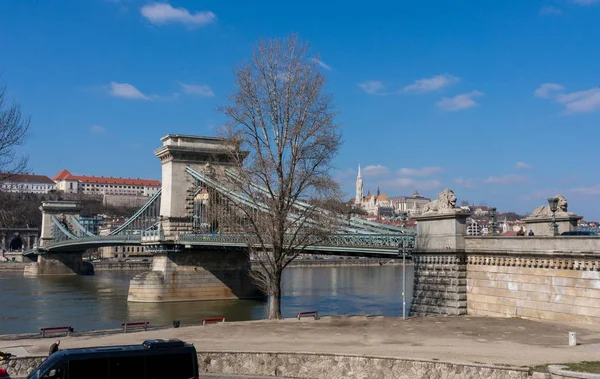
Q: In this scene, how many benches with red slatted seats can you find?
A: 4